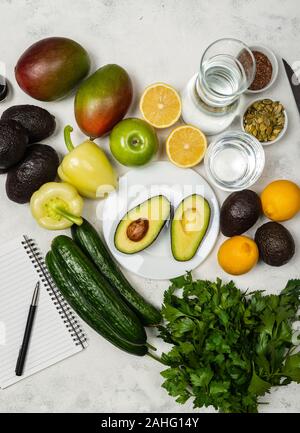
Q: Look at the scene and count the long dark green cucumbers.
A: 3